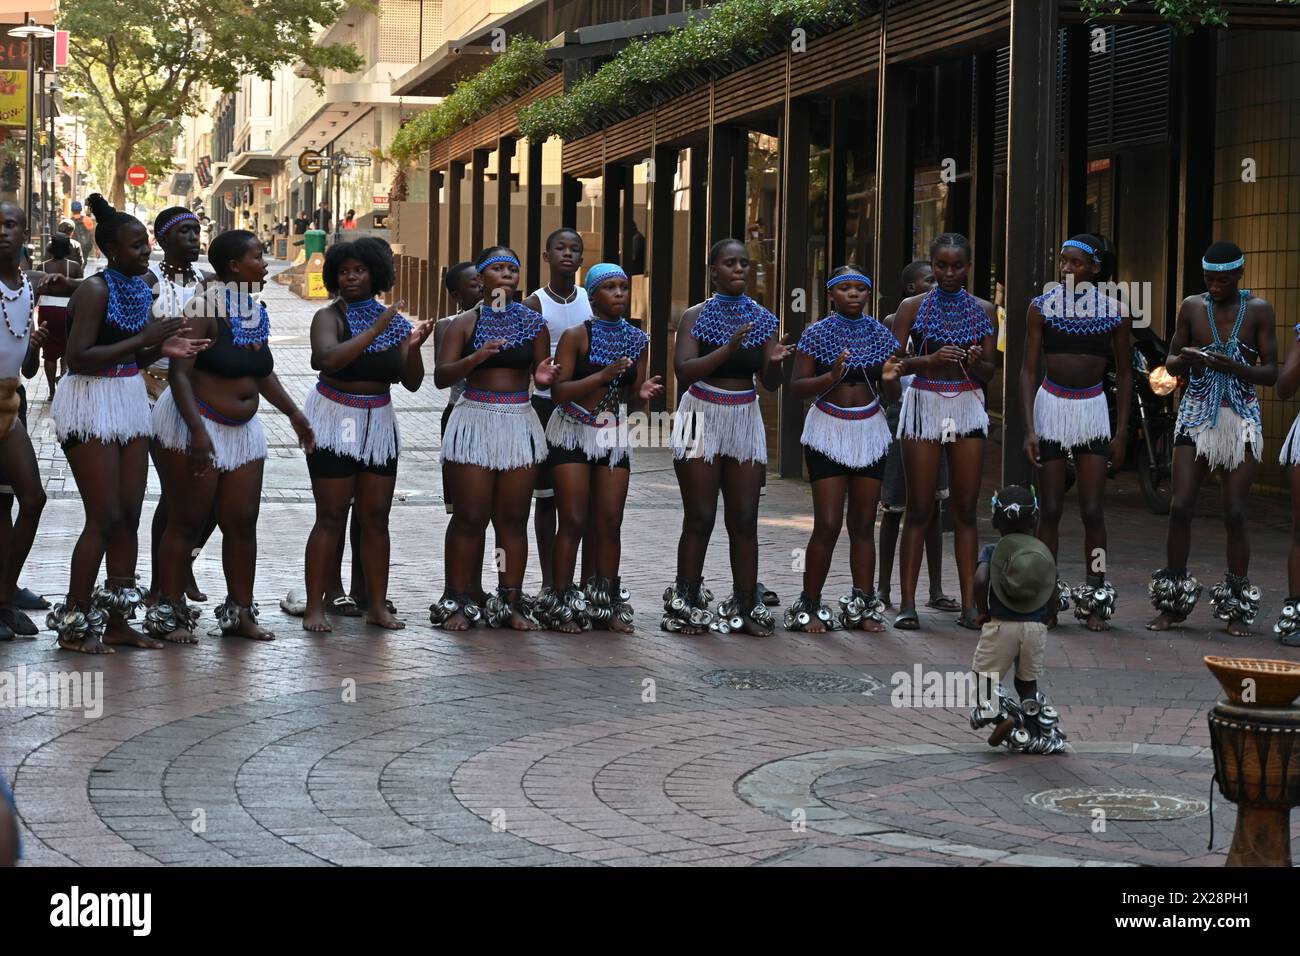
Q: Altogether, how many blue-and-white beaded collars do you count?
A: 9